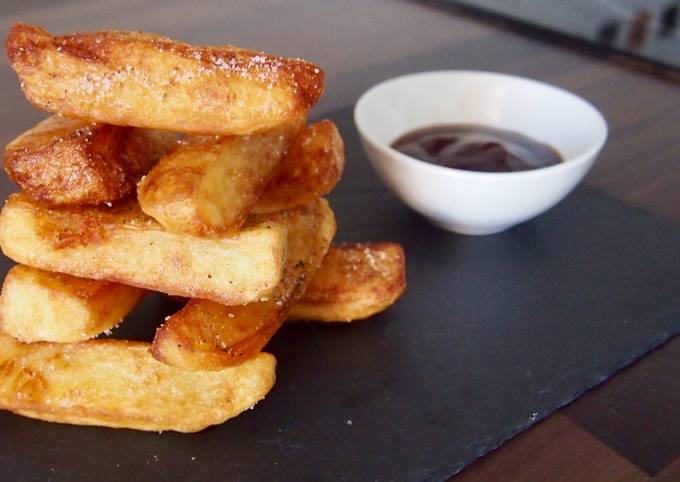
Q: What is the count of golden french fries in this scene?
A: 9